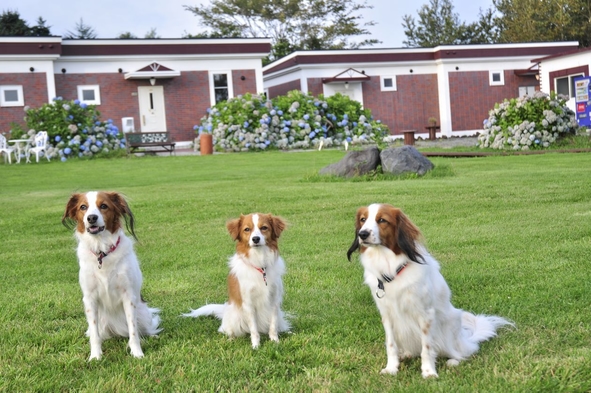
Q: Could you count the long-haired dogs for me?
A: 3